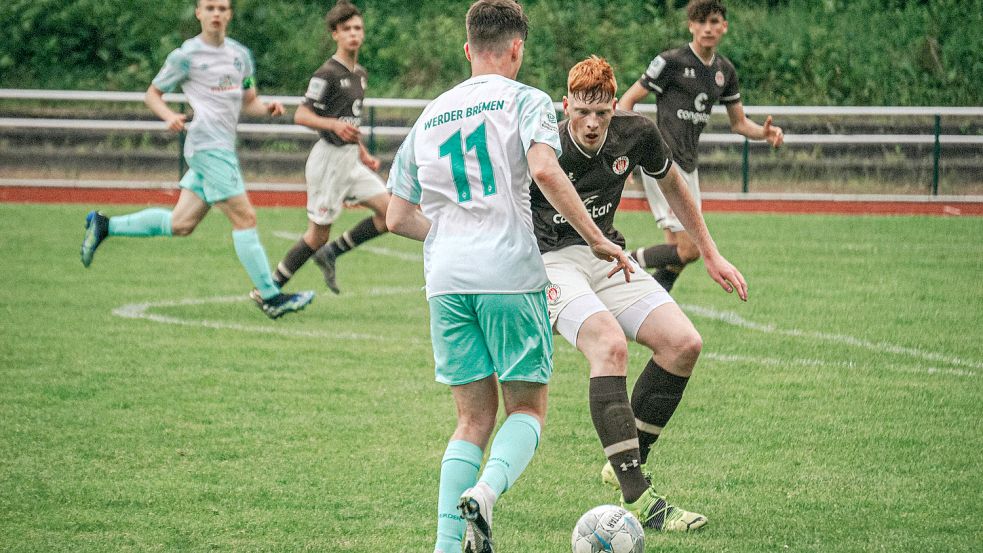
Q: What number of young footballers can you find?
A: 5